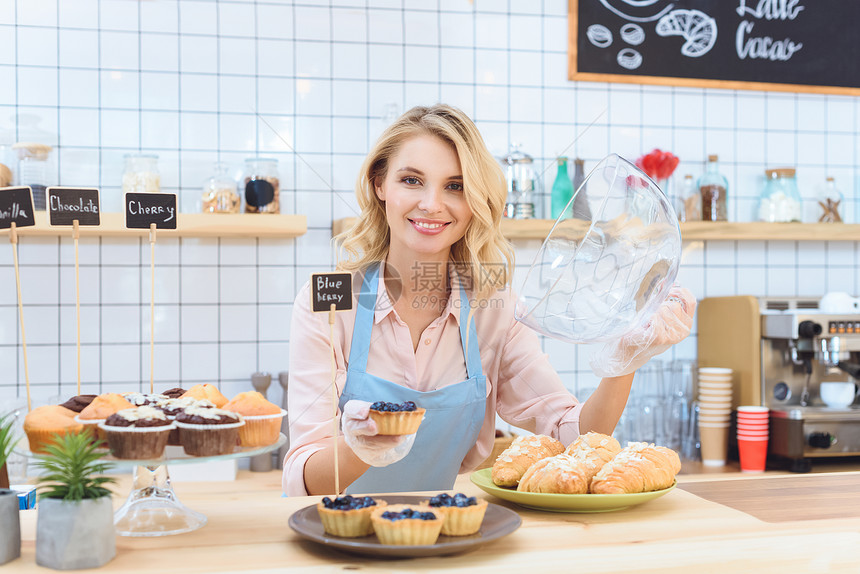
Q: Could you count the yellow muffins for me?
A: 4